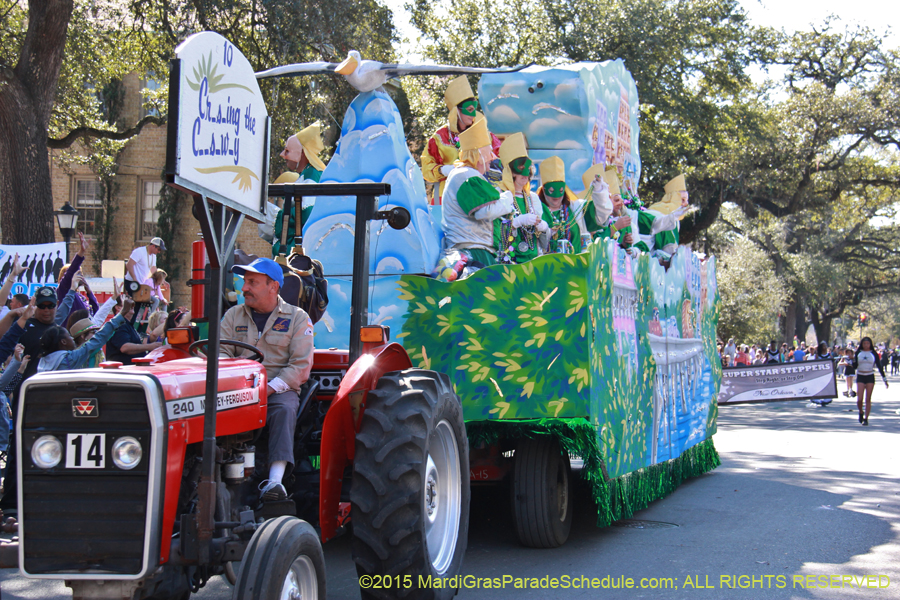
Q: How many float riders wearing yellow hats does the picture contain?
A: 8